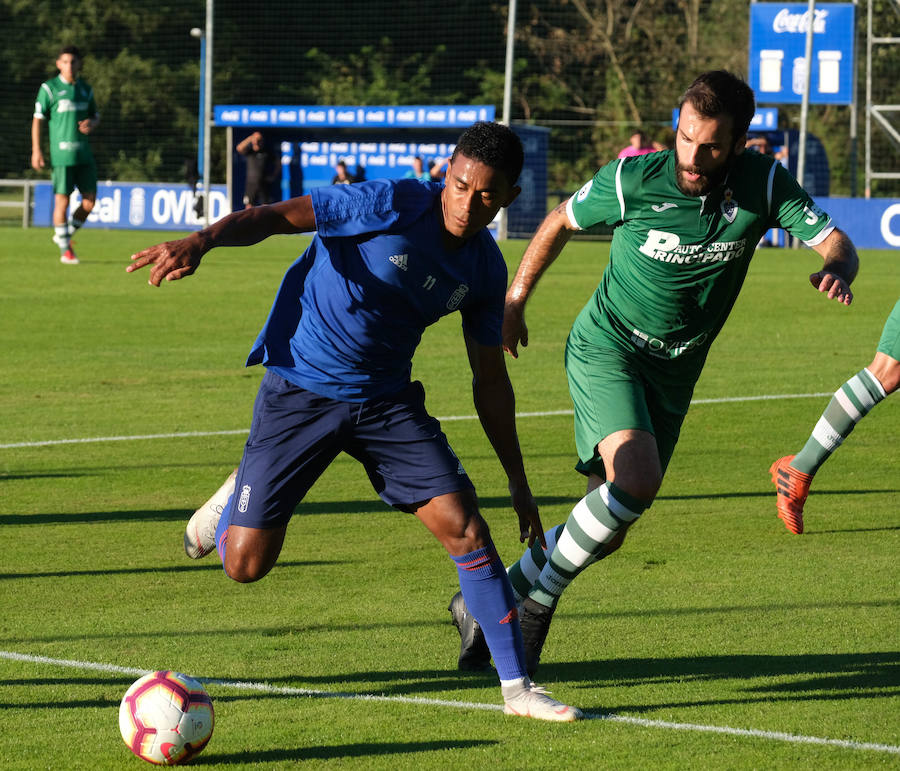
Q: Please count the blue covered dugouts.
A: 2